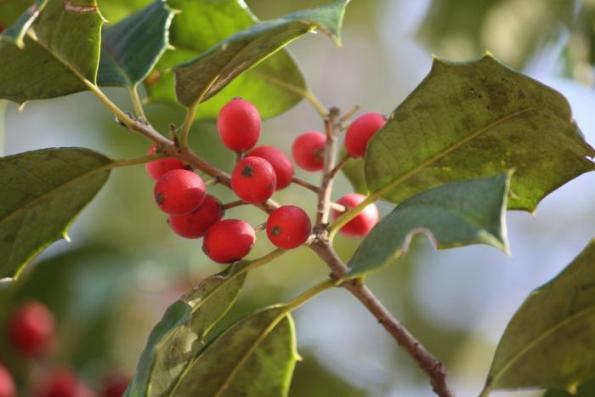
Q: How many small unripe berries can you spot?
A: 0